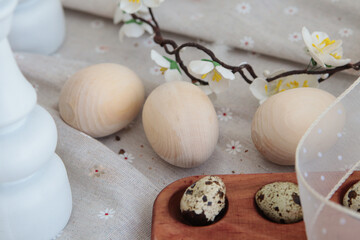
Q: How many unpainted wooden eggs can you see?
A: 3